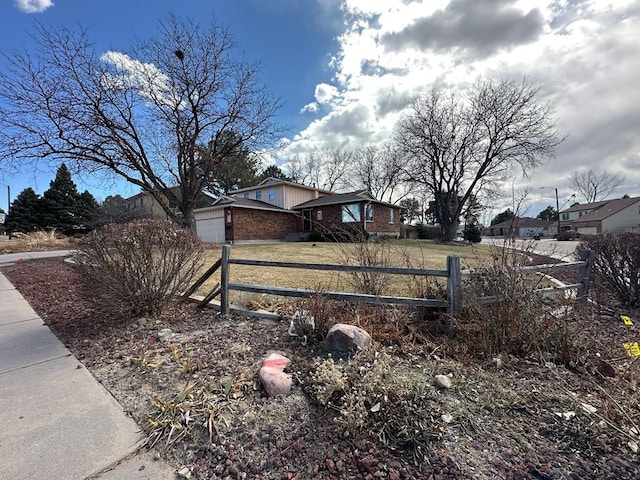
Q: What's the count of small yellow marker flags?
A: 2